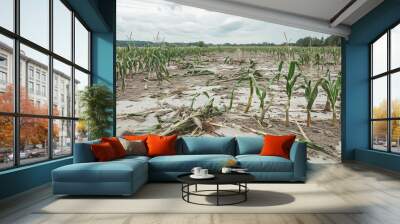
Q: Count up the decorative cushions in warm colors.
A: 5